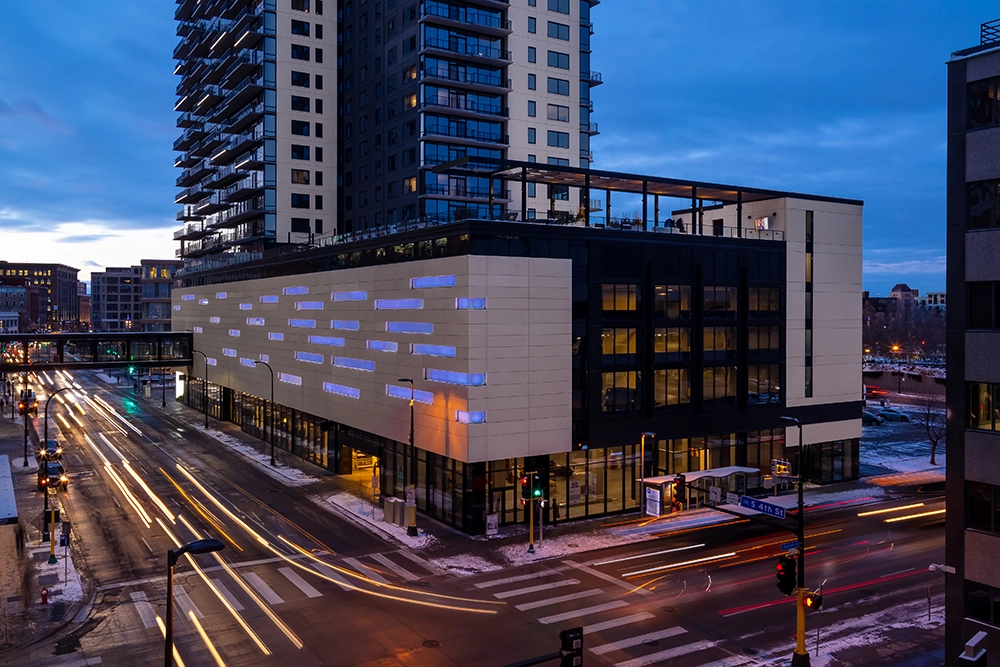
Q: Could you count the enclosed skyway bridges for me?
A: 1